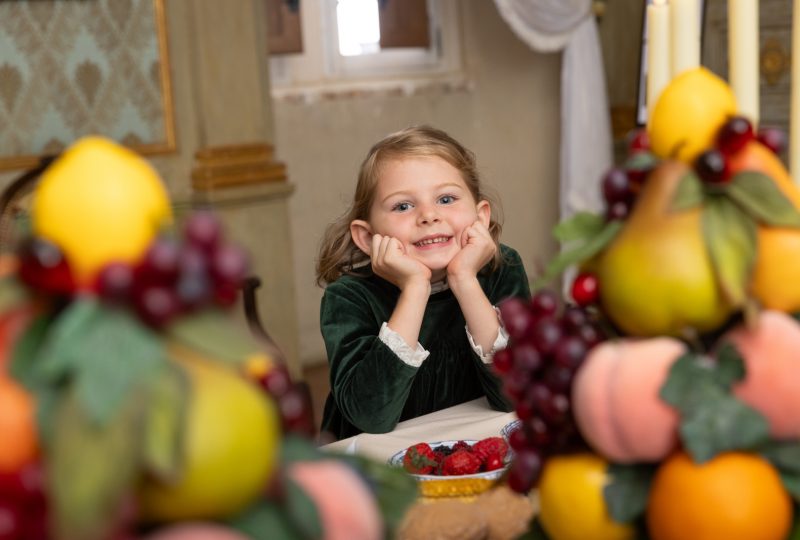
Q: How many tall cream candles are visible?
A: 4